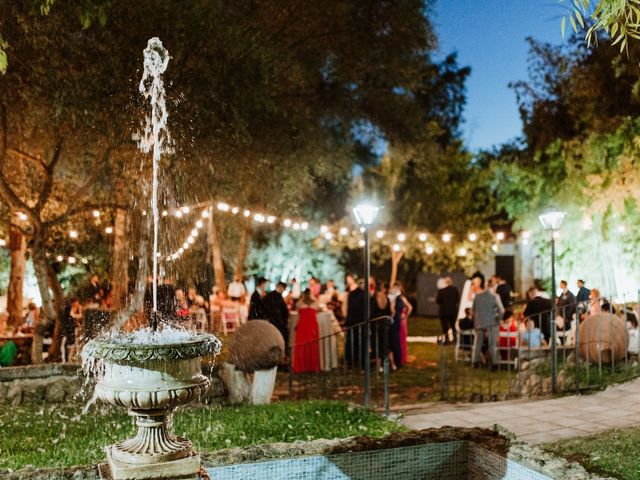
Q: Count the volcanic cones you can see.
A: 0